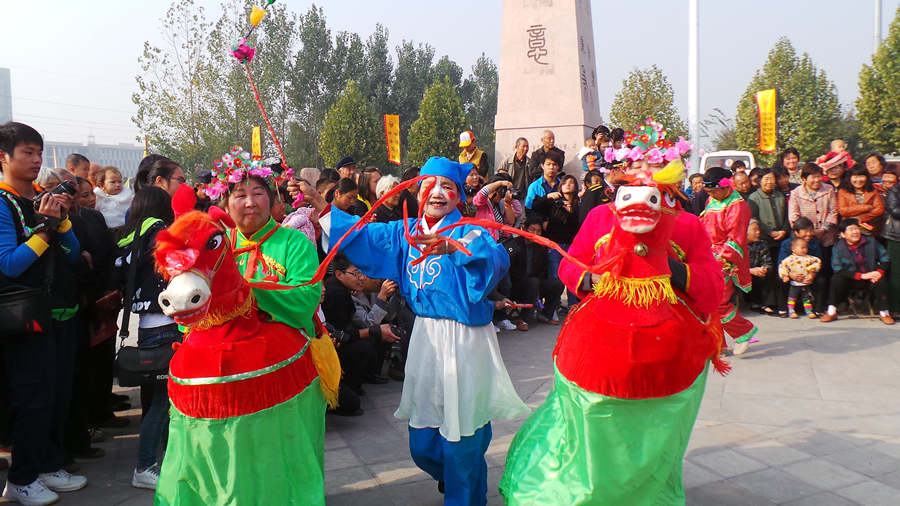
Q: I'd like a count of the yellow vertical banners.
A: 3